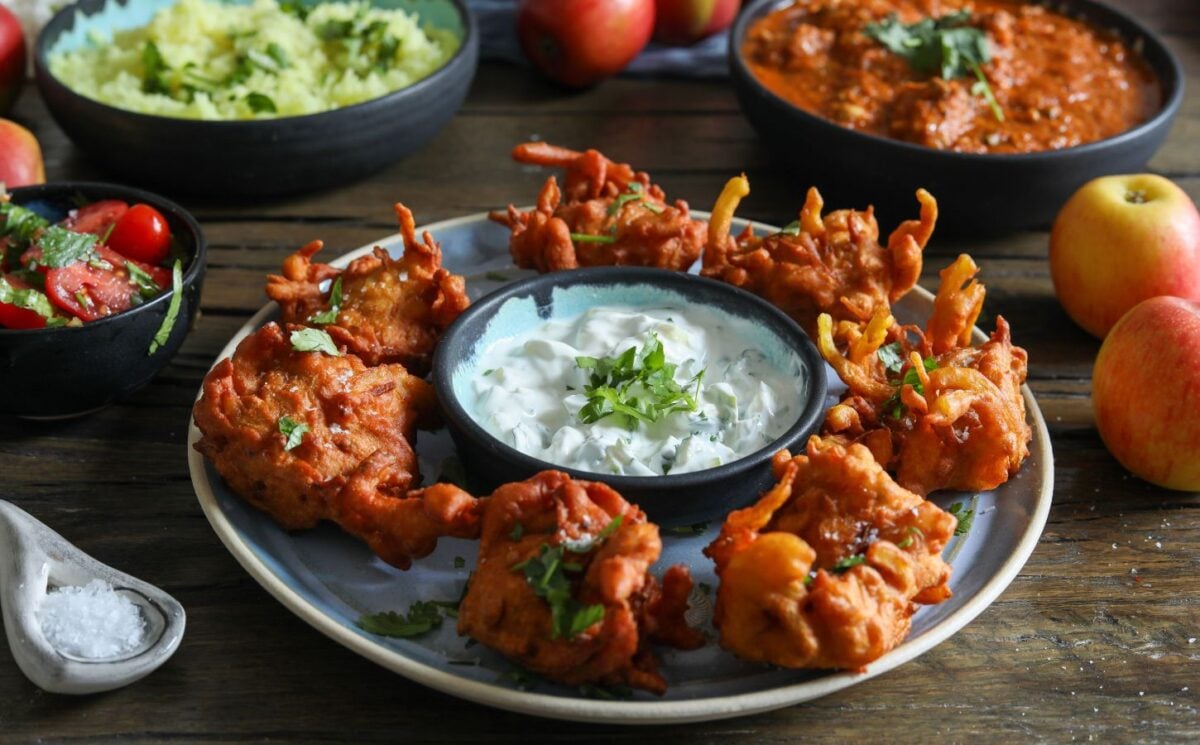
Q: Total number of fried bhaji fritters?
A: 7